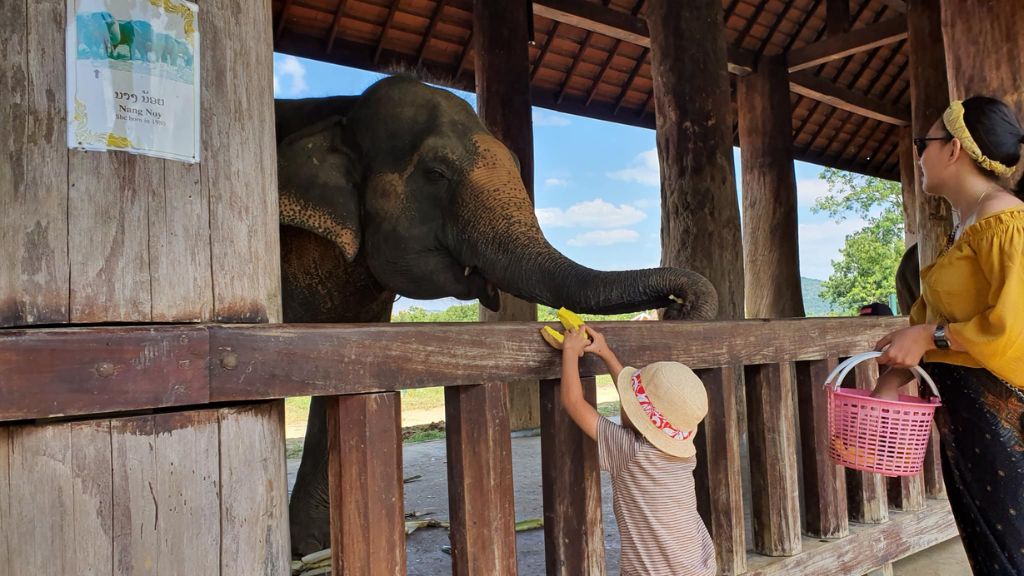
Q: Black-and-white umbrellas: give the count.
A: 0